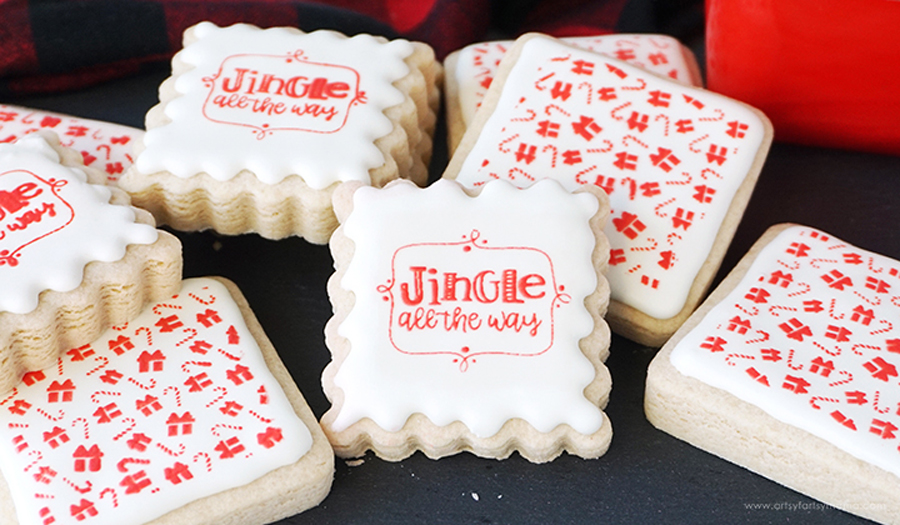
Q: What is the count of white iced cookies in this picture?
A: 8